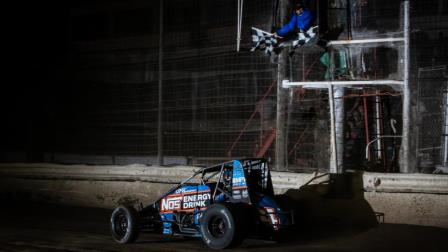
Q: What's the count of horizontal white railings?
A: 2